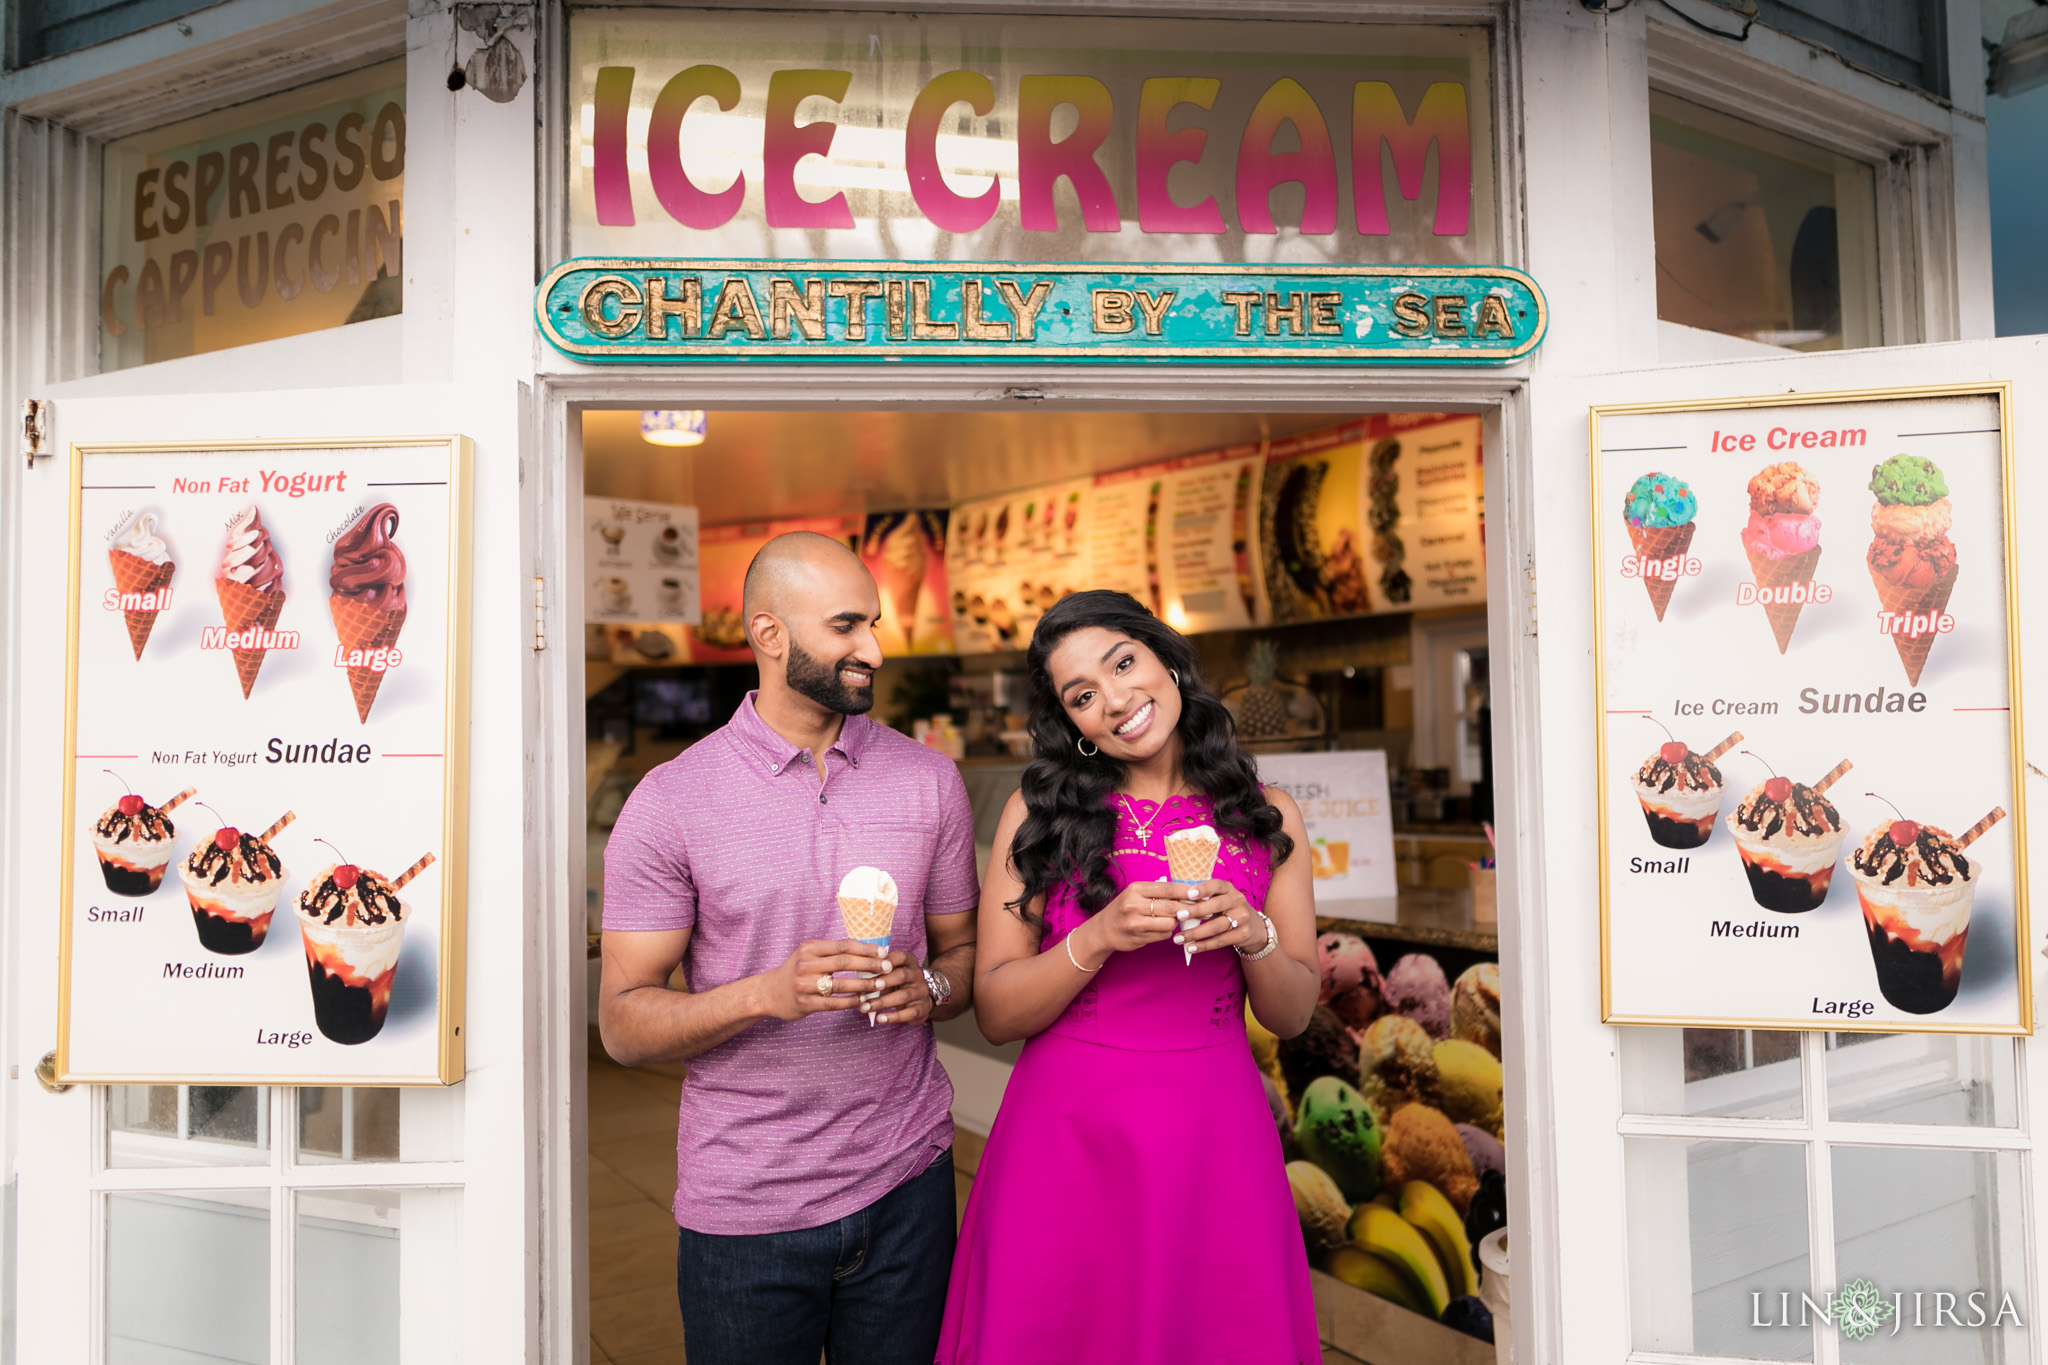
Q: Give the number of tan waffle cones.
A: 2